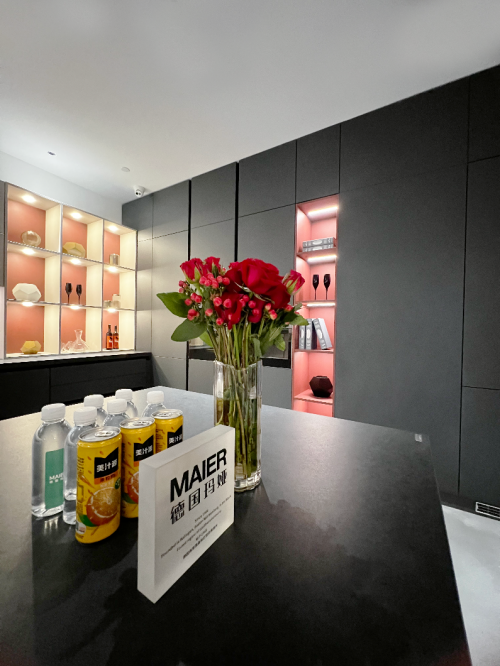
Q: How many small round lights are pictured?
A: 9